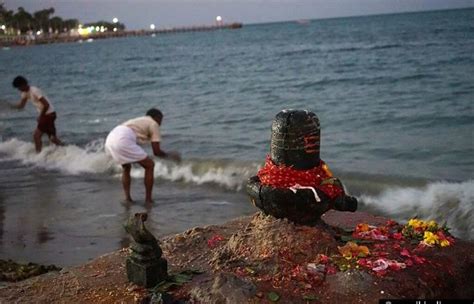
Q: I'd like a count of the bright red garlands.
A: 1